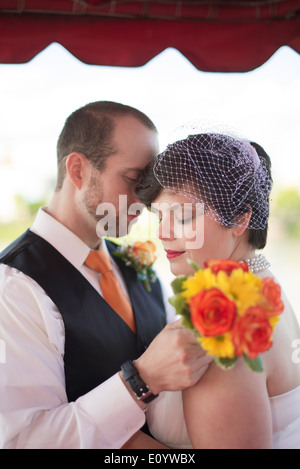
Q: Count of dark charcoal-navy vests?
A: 1